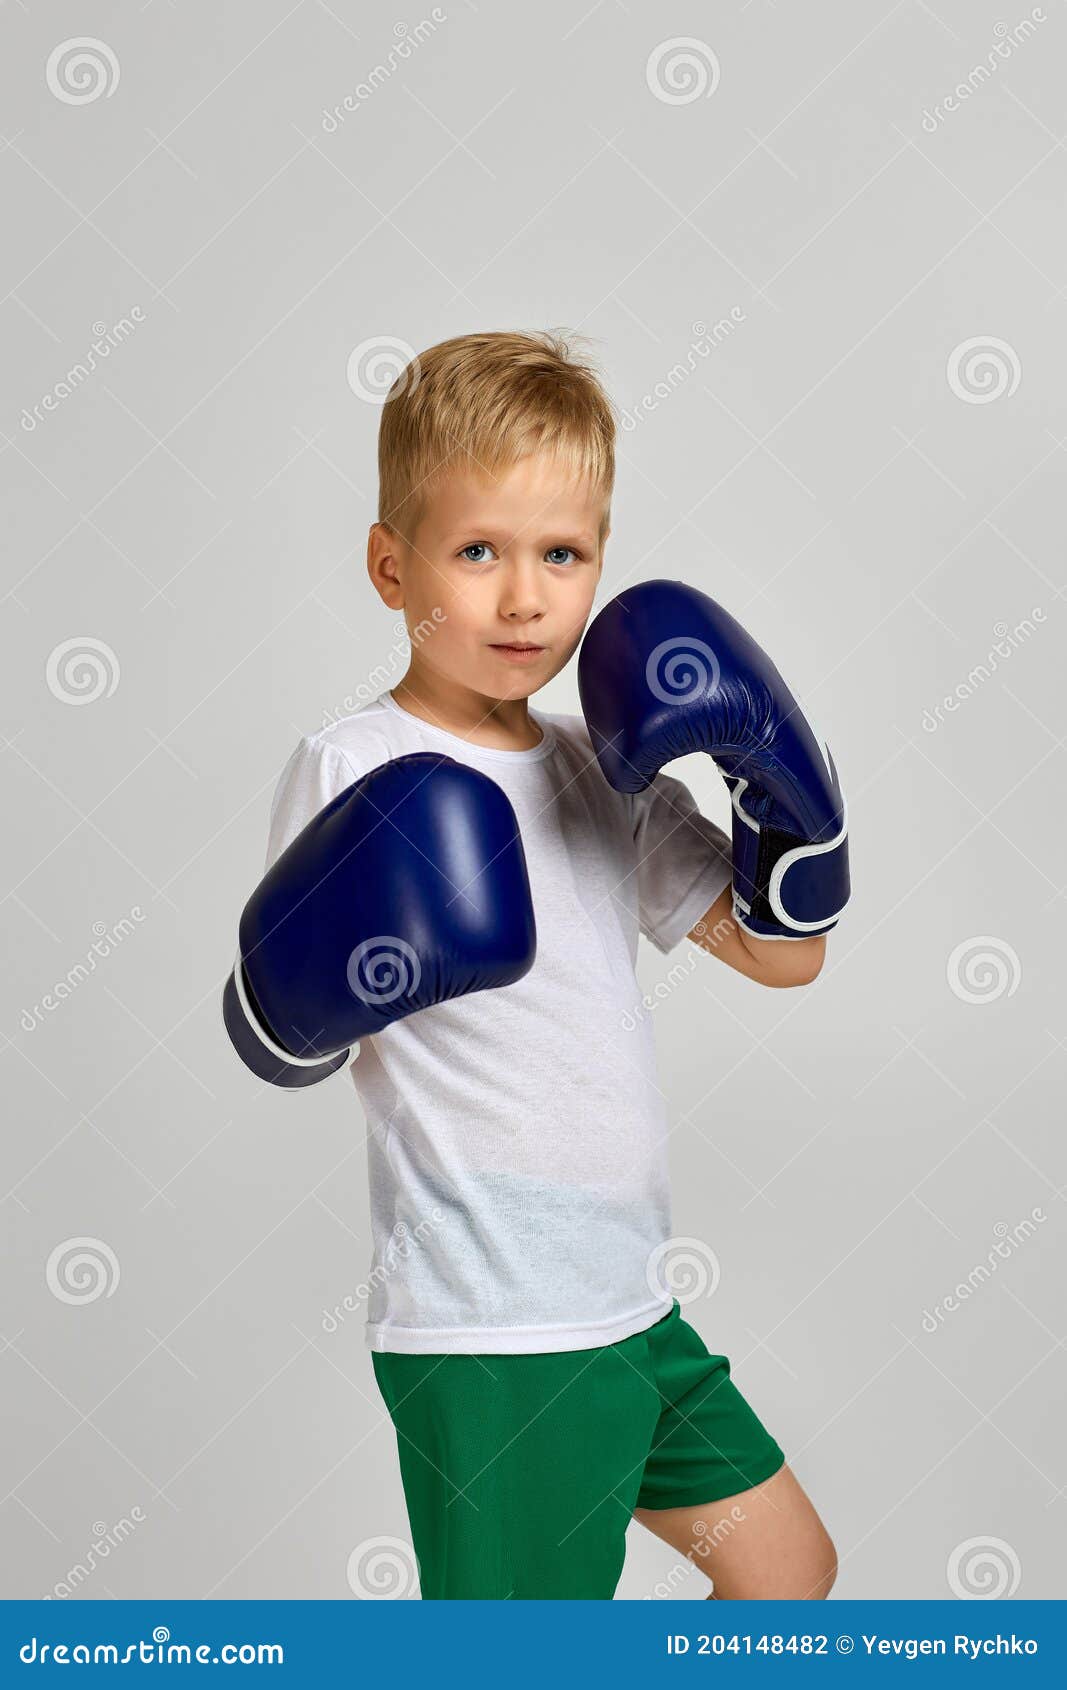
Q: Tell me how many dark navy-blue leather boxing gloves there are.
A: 2